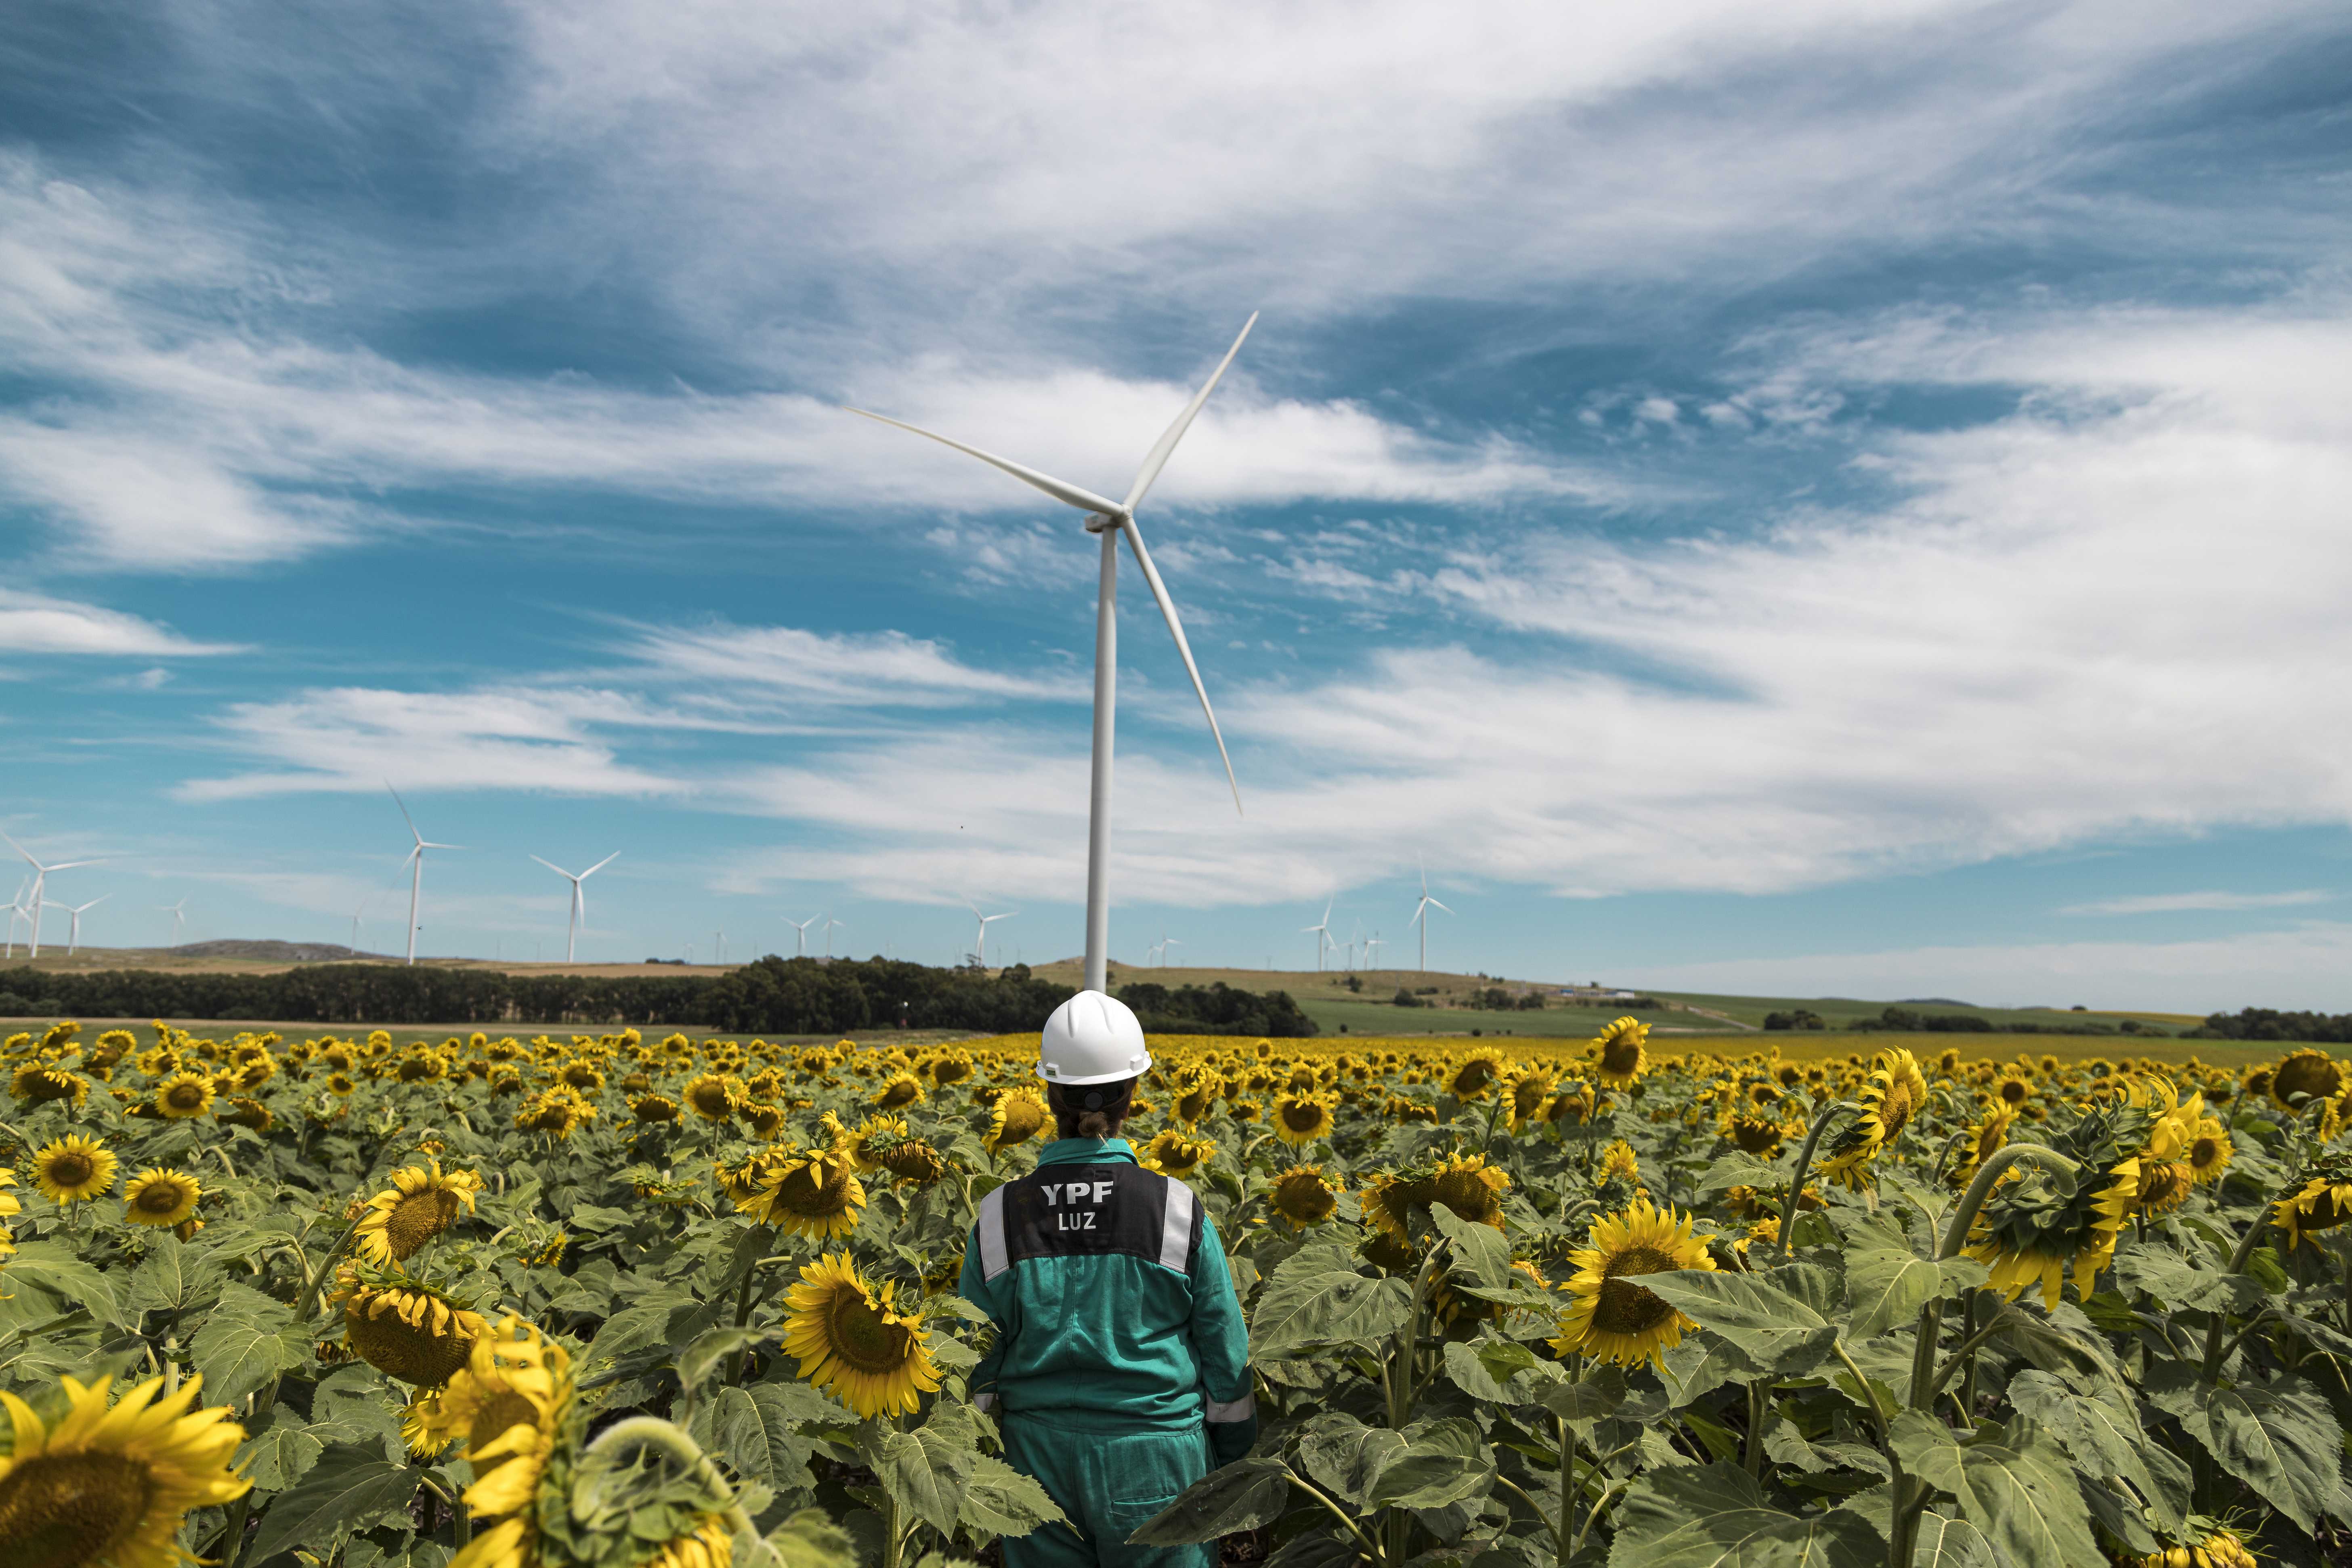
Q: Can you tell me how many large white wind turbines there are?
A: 1